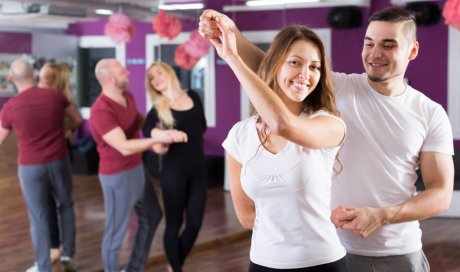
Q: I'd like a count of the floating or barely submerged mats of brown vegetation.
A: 0